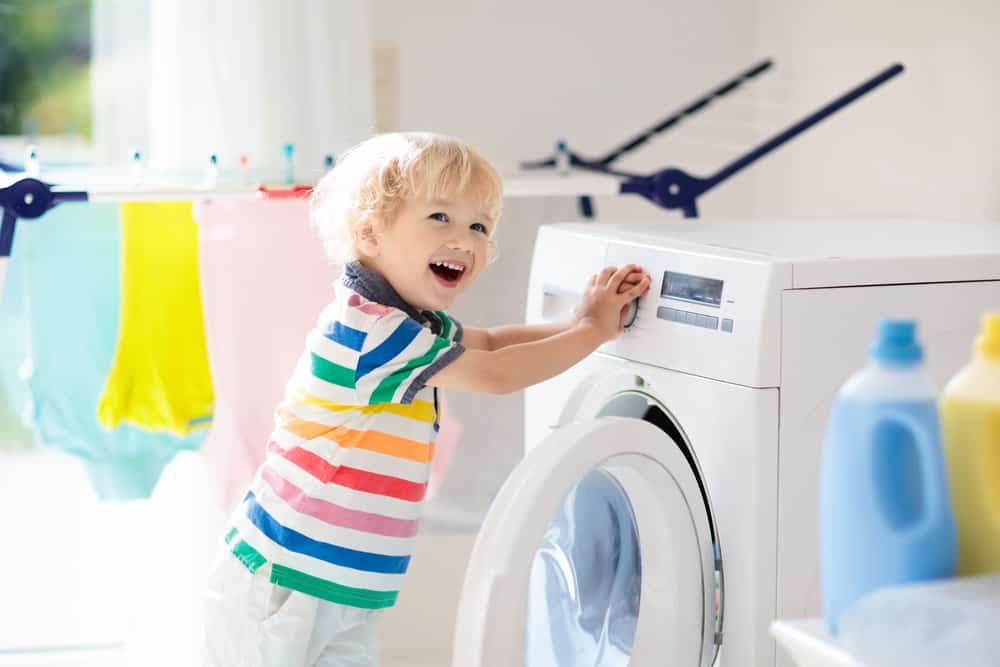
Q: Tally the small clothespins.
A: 7